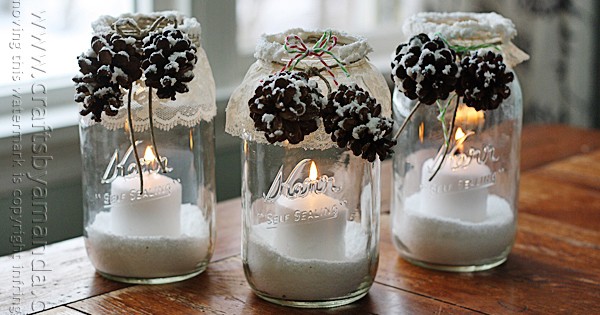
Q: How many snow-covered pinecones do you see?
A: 6